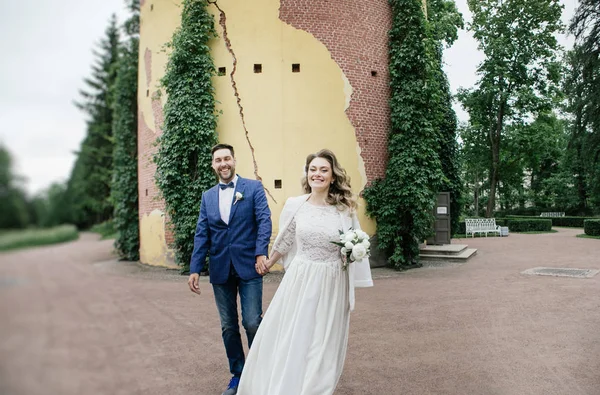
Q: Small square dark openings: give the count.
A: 5